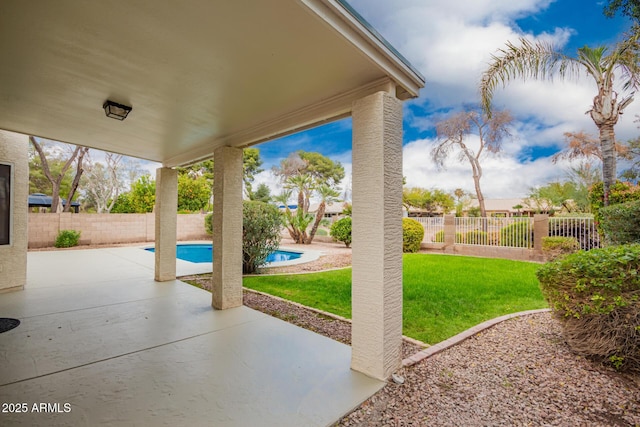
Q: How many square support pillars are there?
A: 3